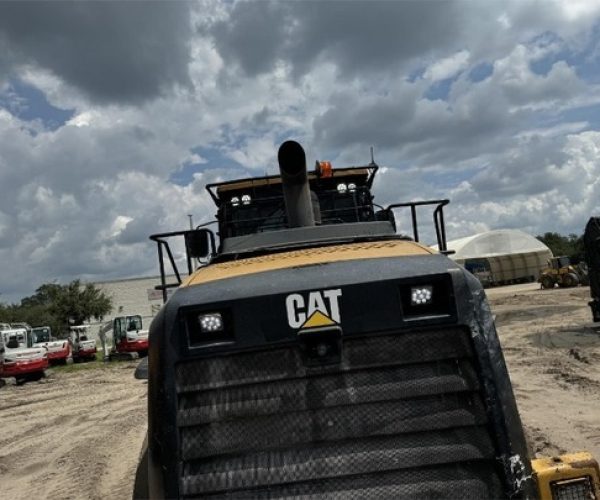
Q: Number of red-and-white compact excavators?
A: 4